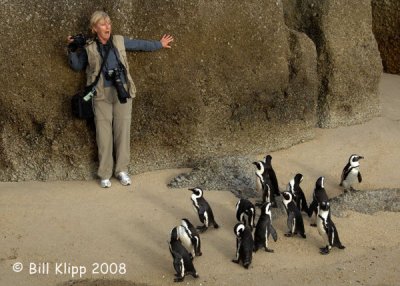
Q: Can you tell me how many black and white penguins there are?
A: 13